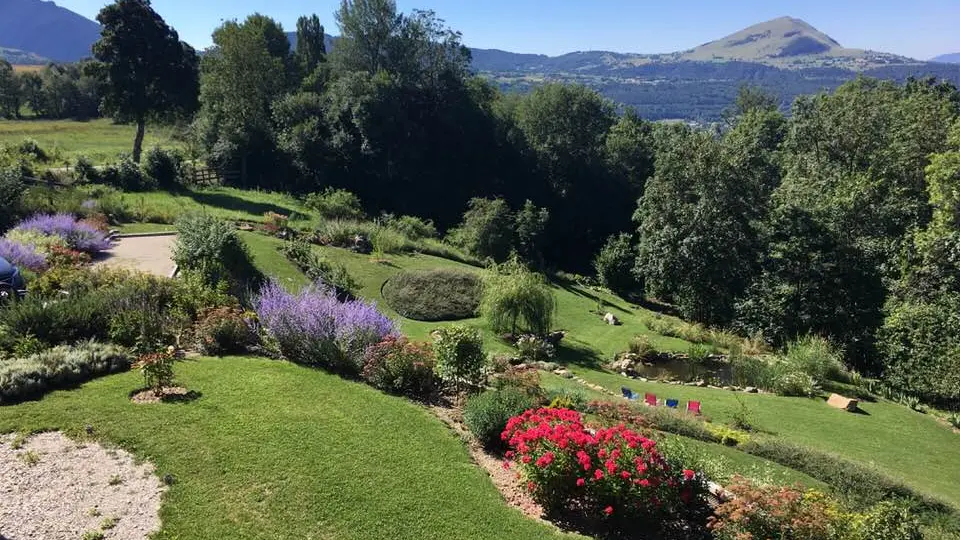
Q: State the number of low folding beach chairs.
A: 4